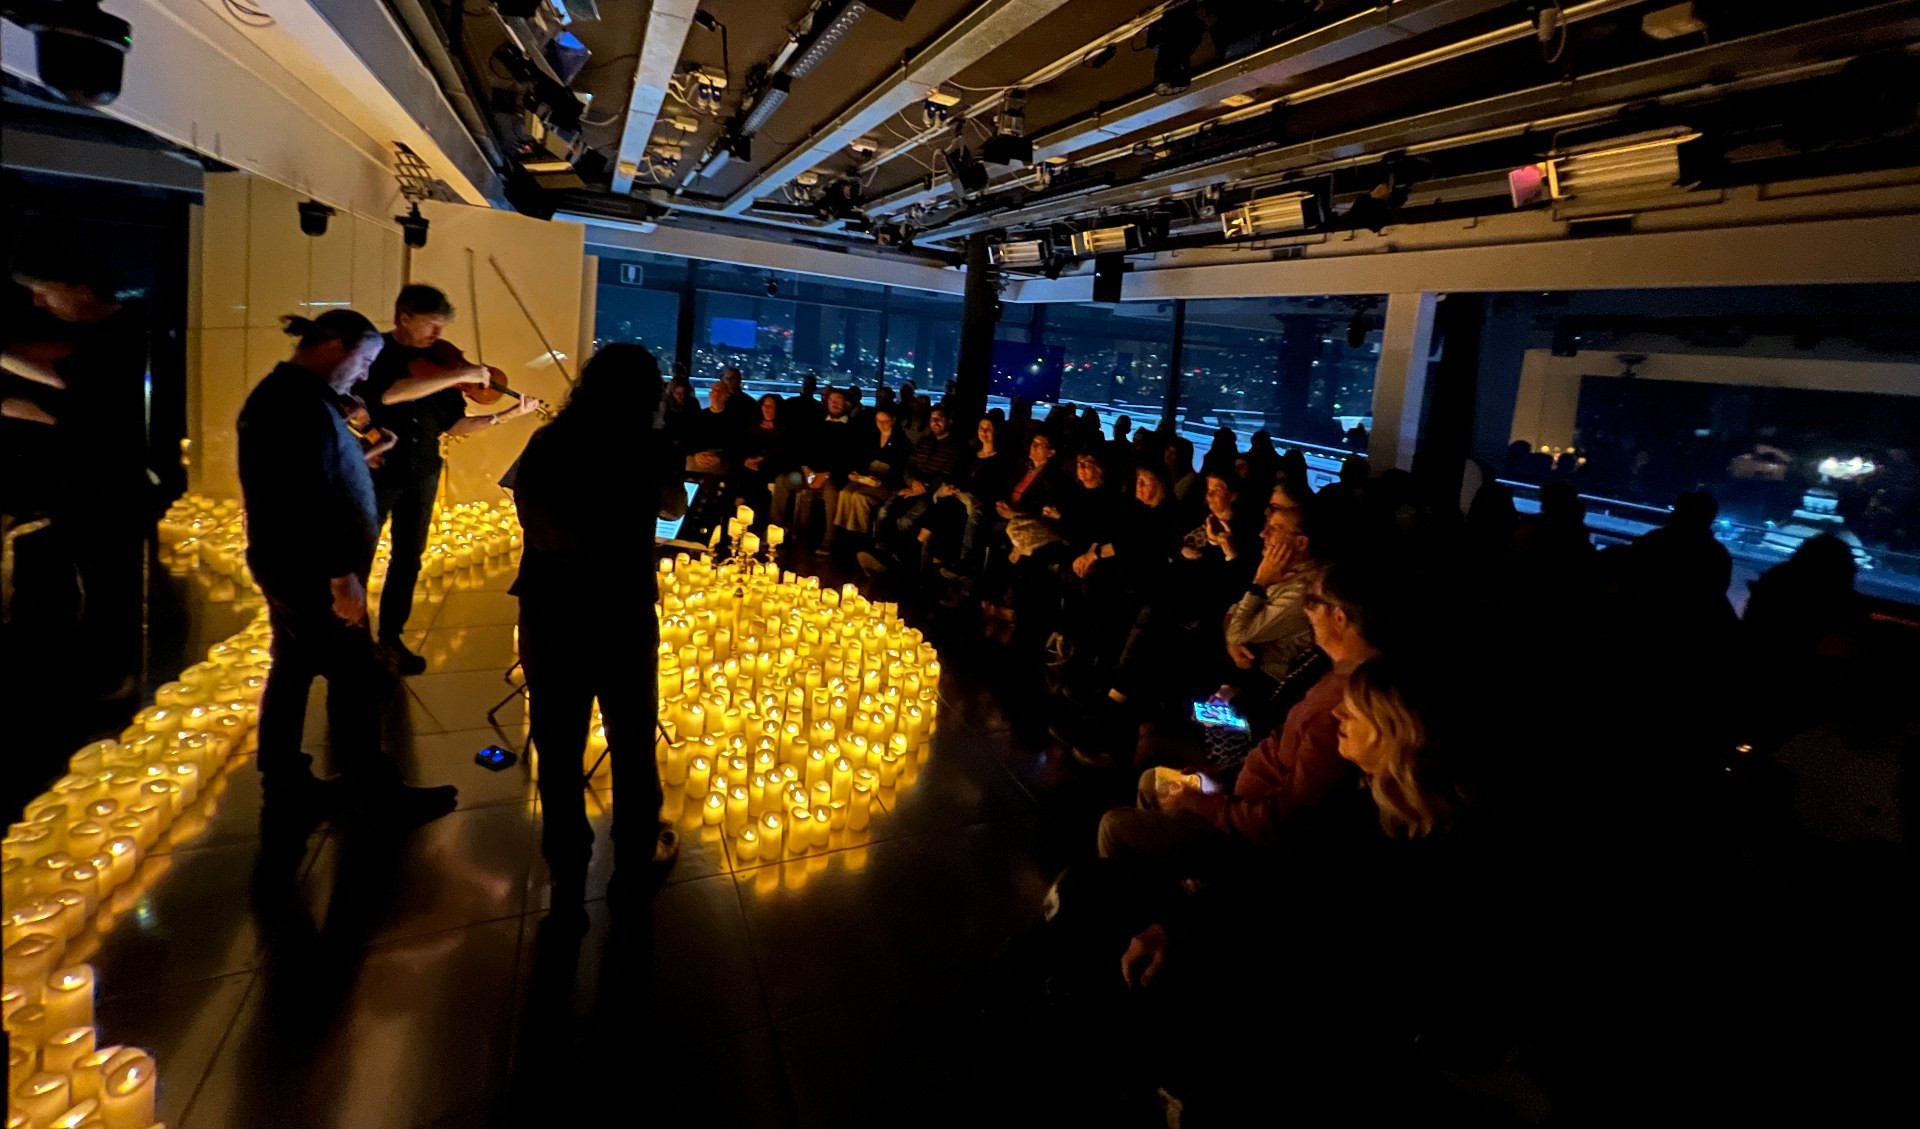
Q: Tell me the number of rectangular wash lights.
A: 4